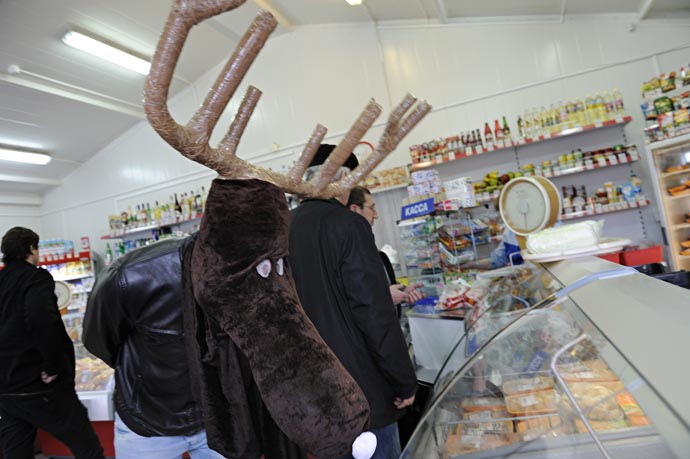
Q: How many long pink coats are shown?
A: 0